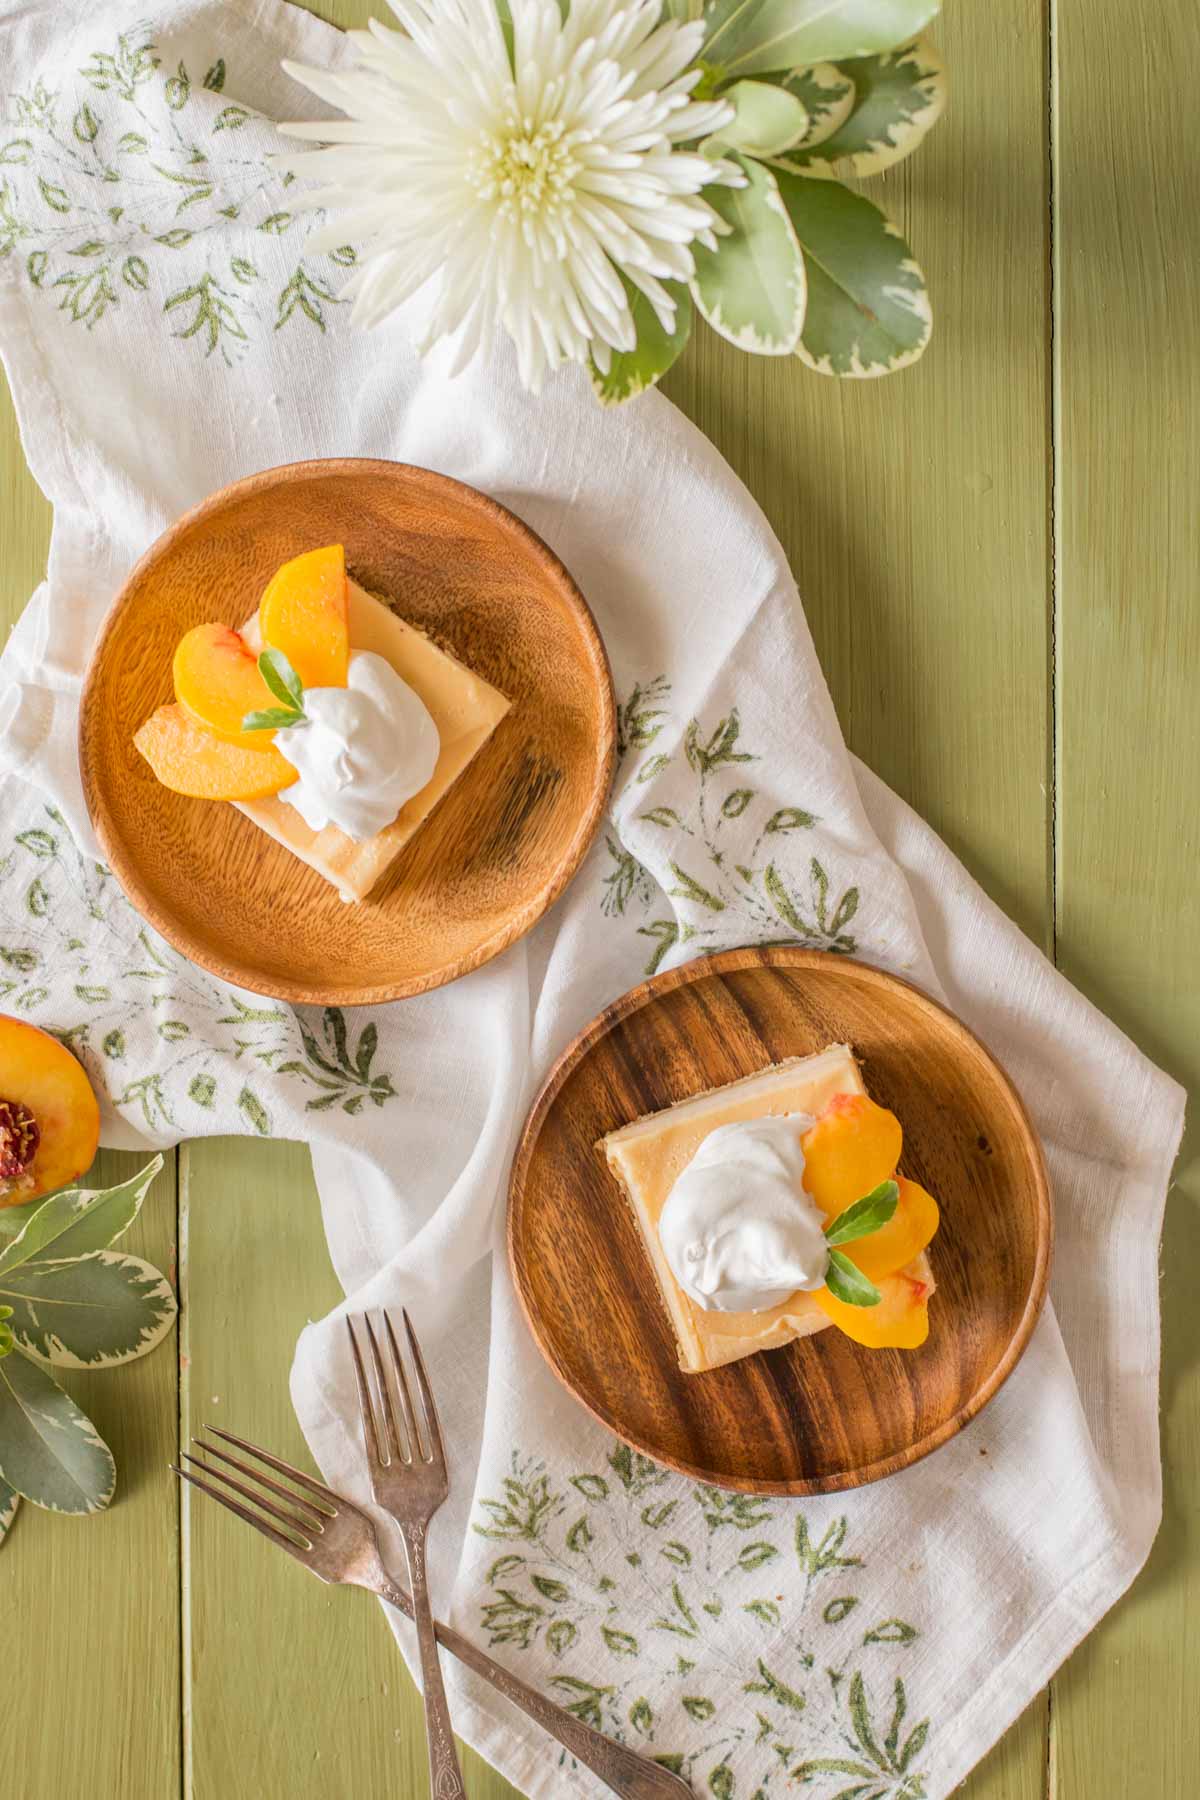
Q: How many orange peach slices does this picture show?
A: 6